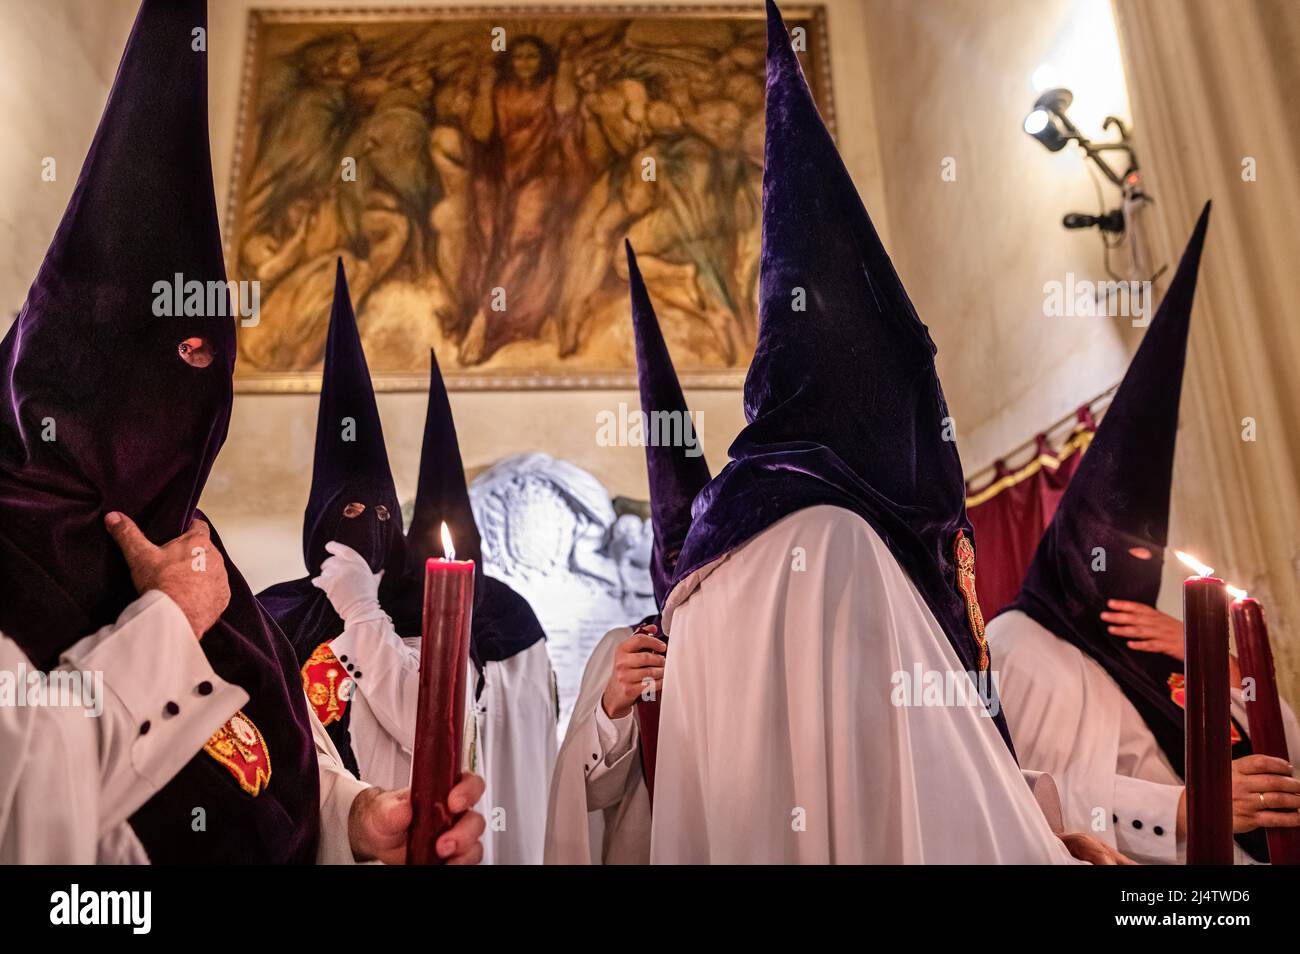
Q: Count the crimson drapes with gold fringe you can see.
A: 1